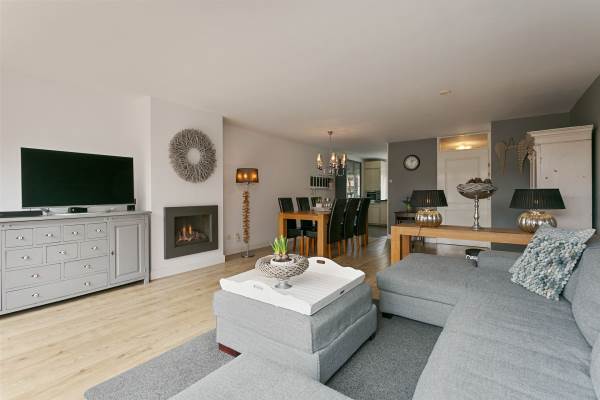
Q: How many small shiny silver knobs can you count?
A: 11